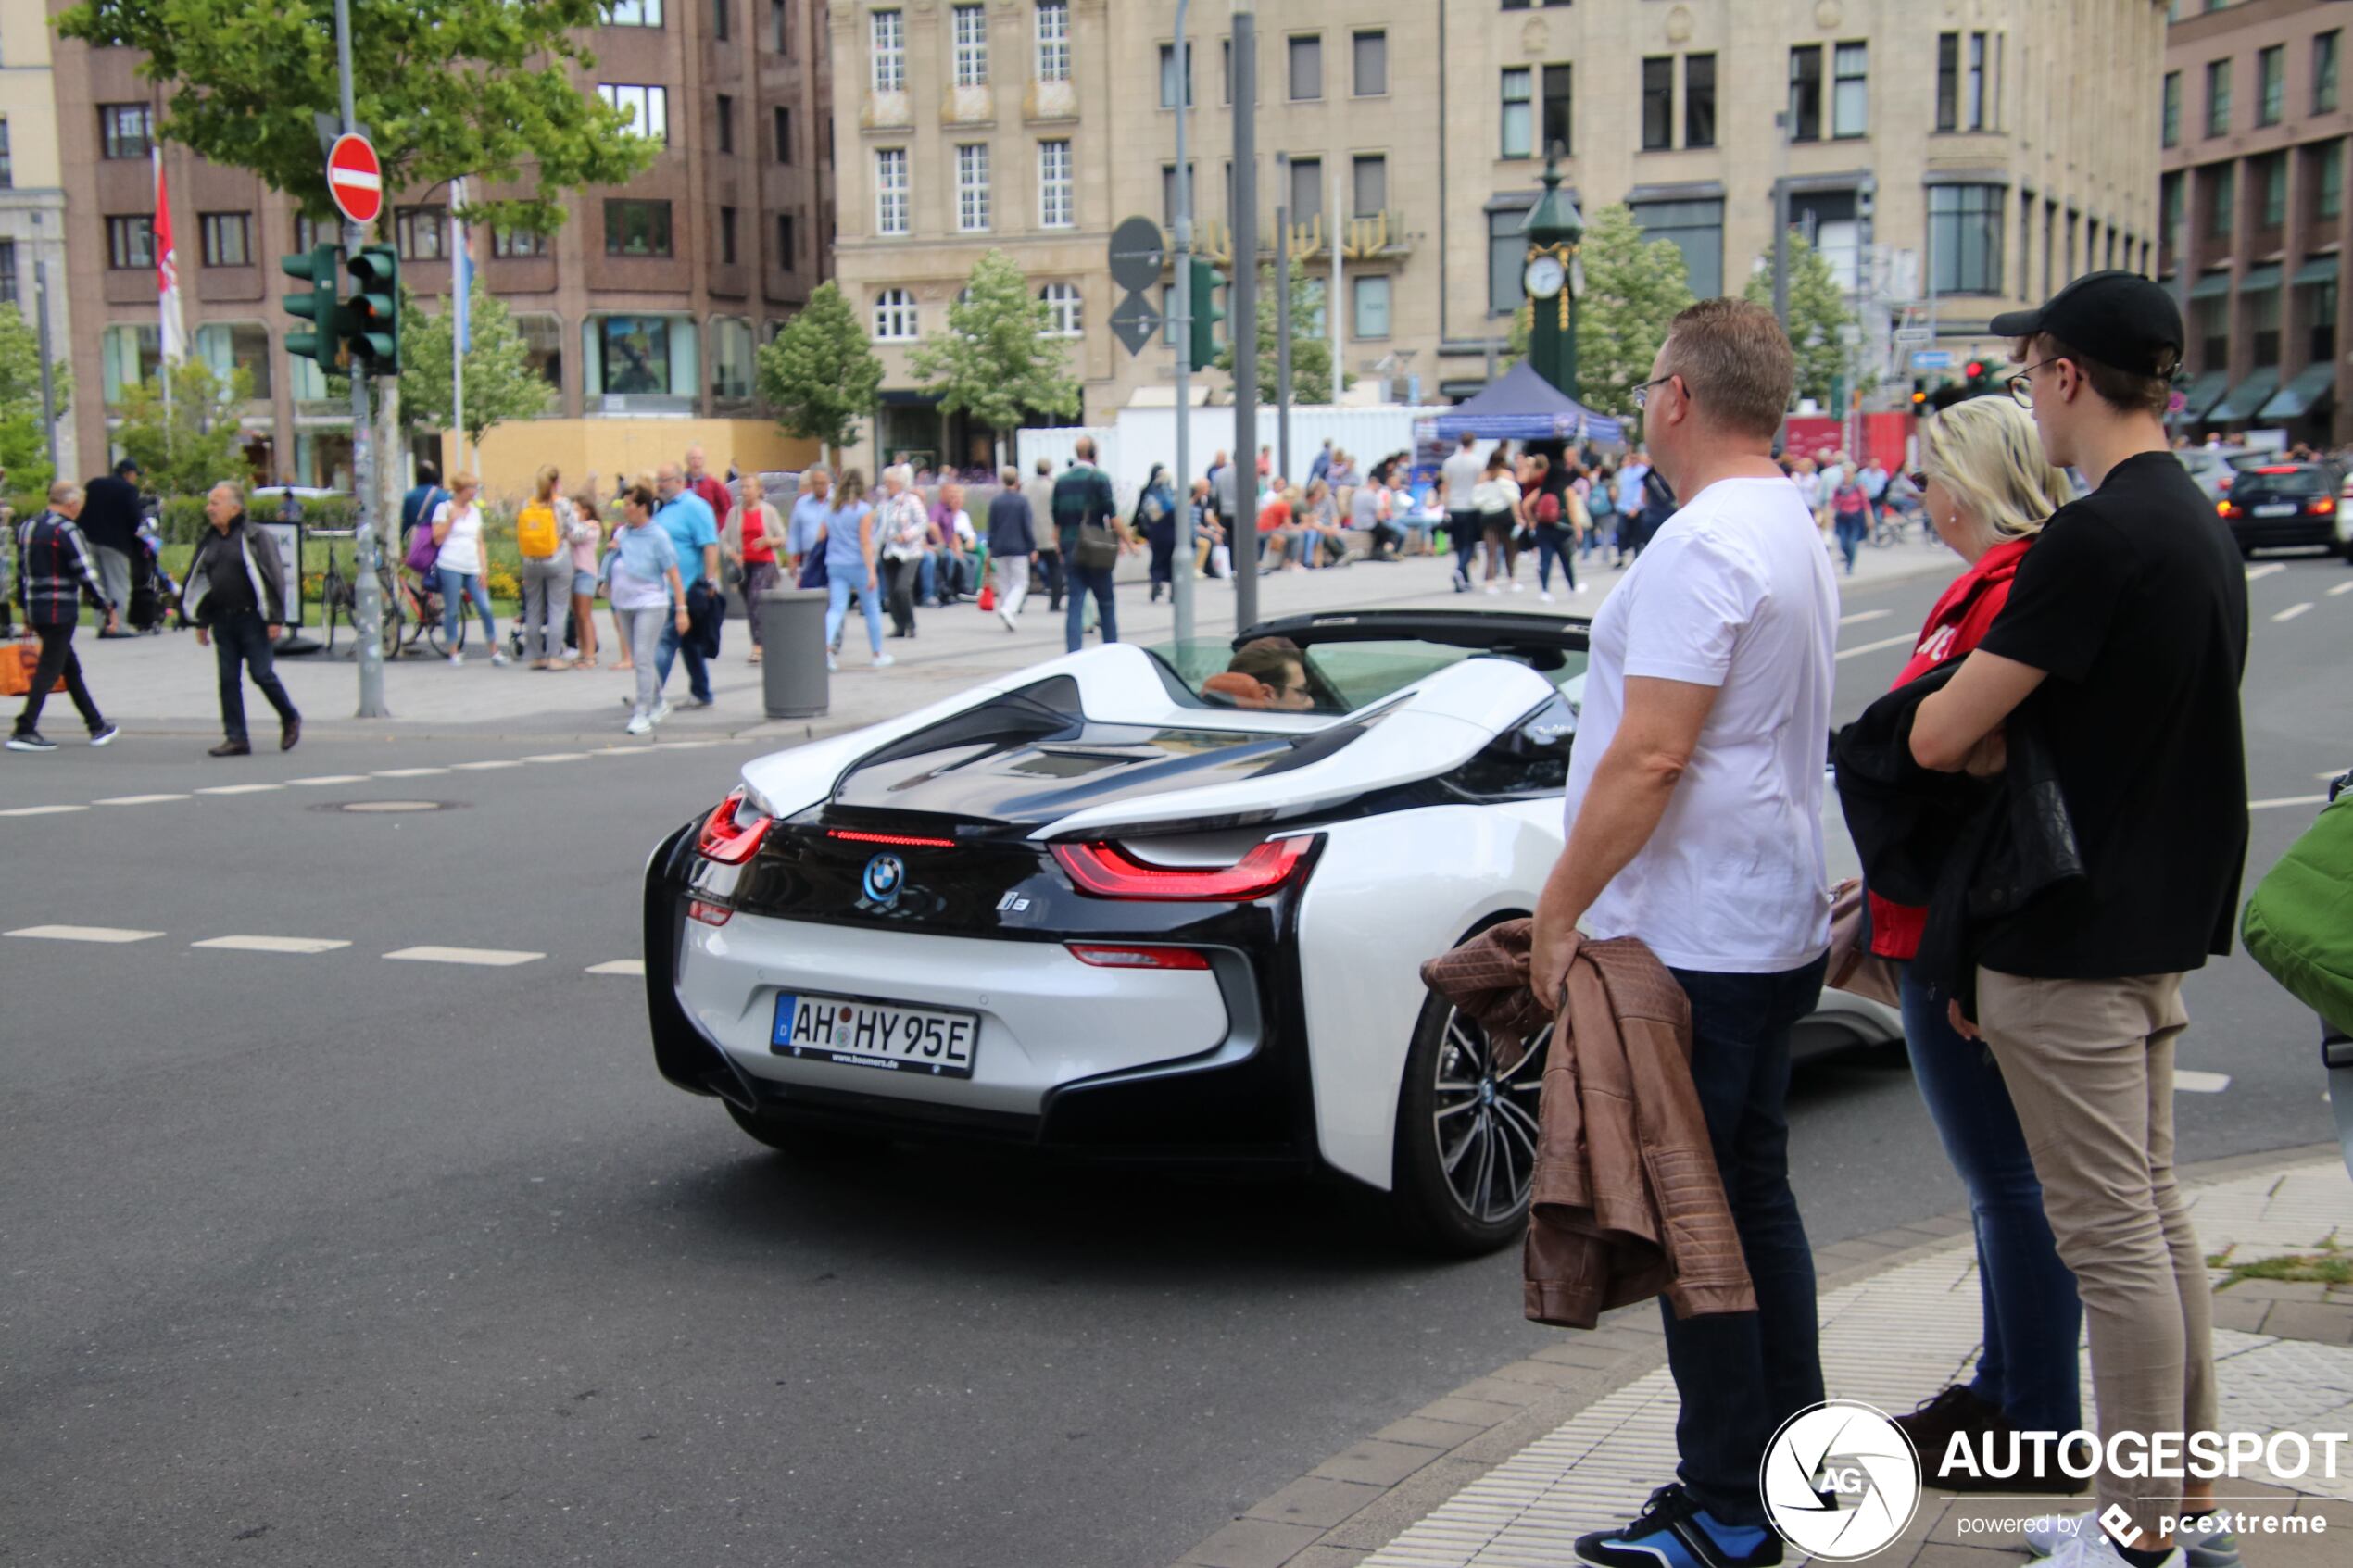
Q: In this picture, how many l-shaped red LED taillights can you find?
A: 2